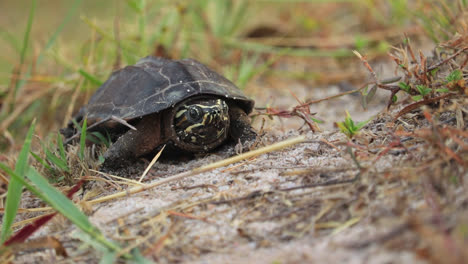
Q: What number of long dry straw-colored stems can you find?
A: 1